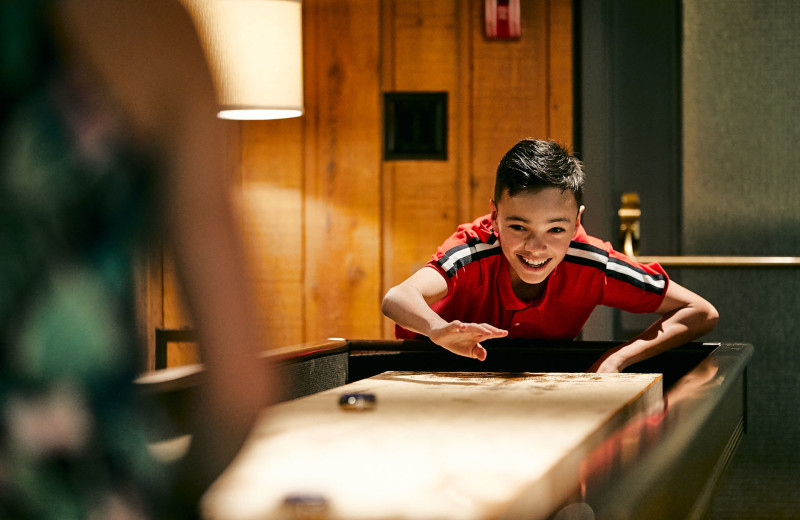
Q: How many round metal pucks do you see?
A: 2